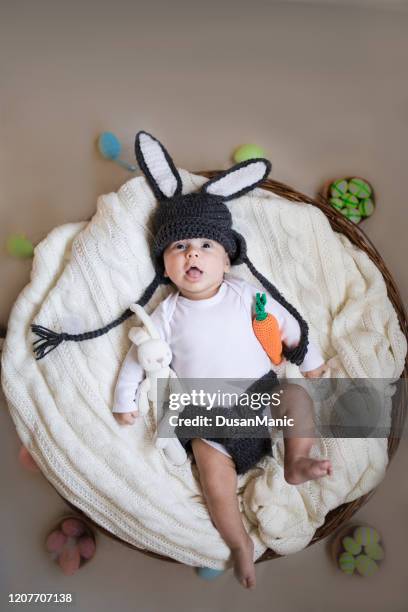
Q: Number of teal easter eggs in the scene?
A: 2